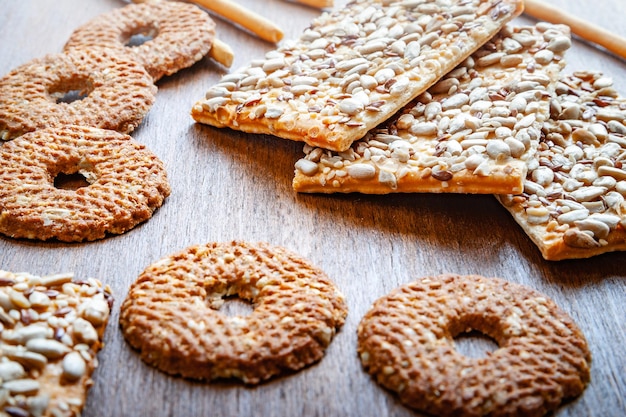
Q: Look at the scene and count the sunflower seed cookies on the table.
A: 4